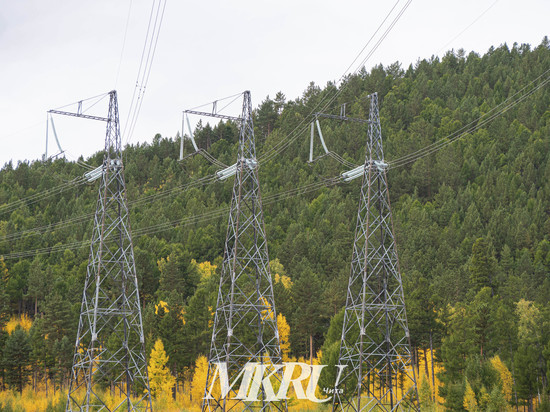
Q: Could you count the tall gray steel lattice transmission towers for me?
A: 3